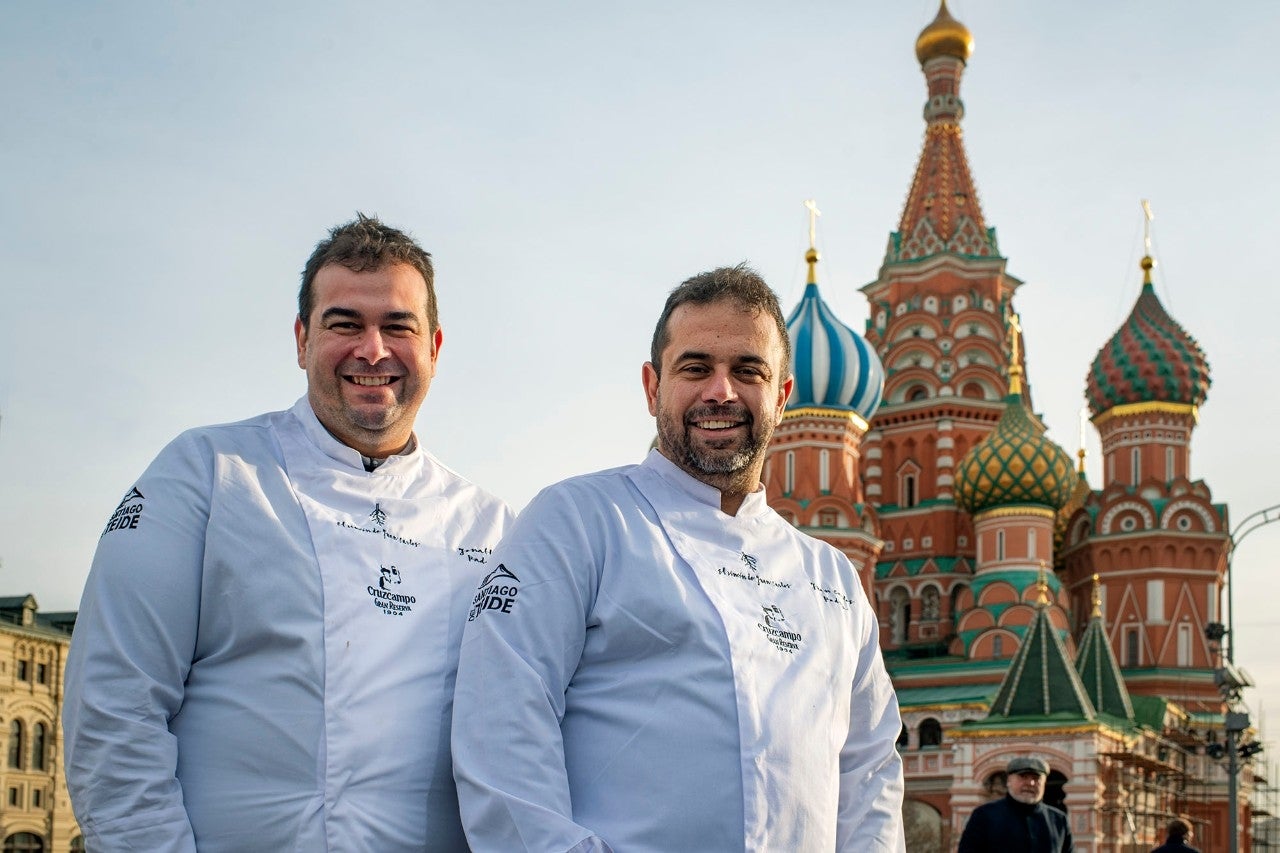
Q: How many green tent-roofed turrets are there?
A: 2